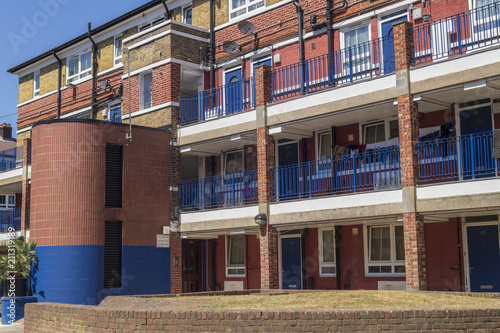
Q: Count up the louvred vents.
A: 2